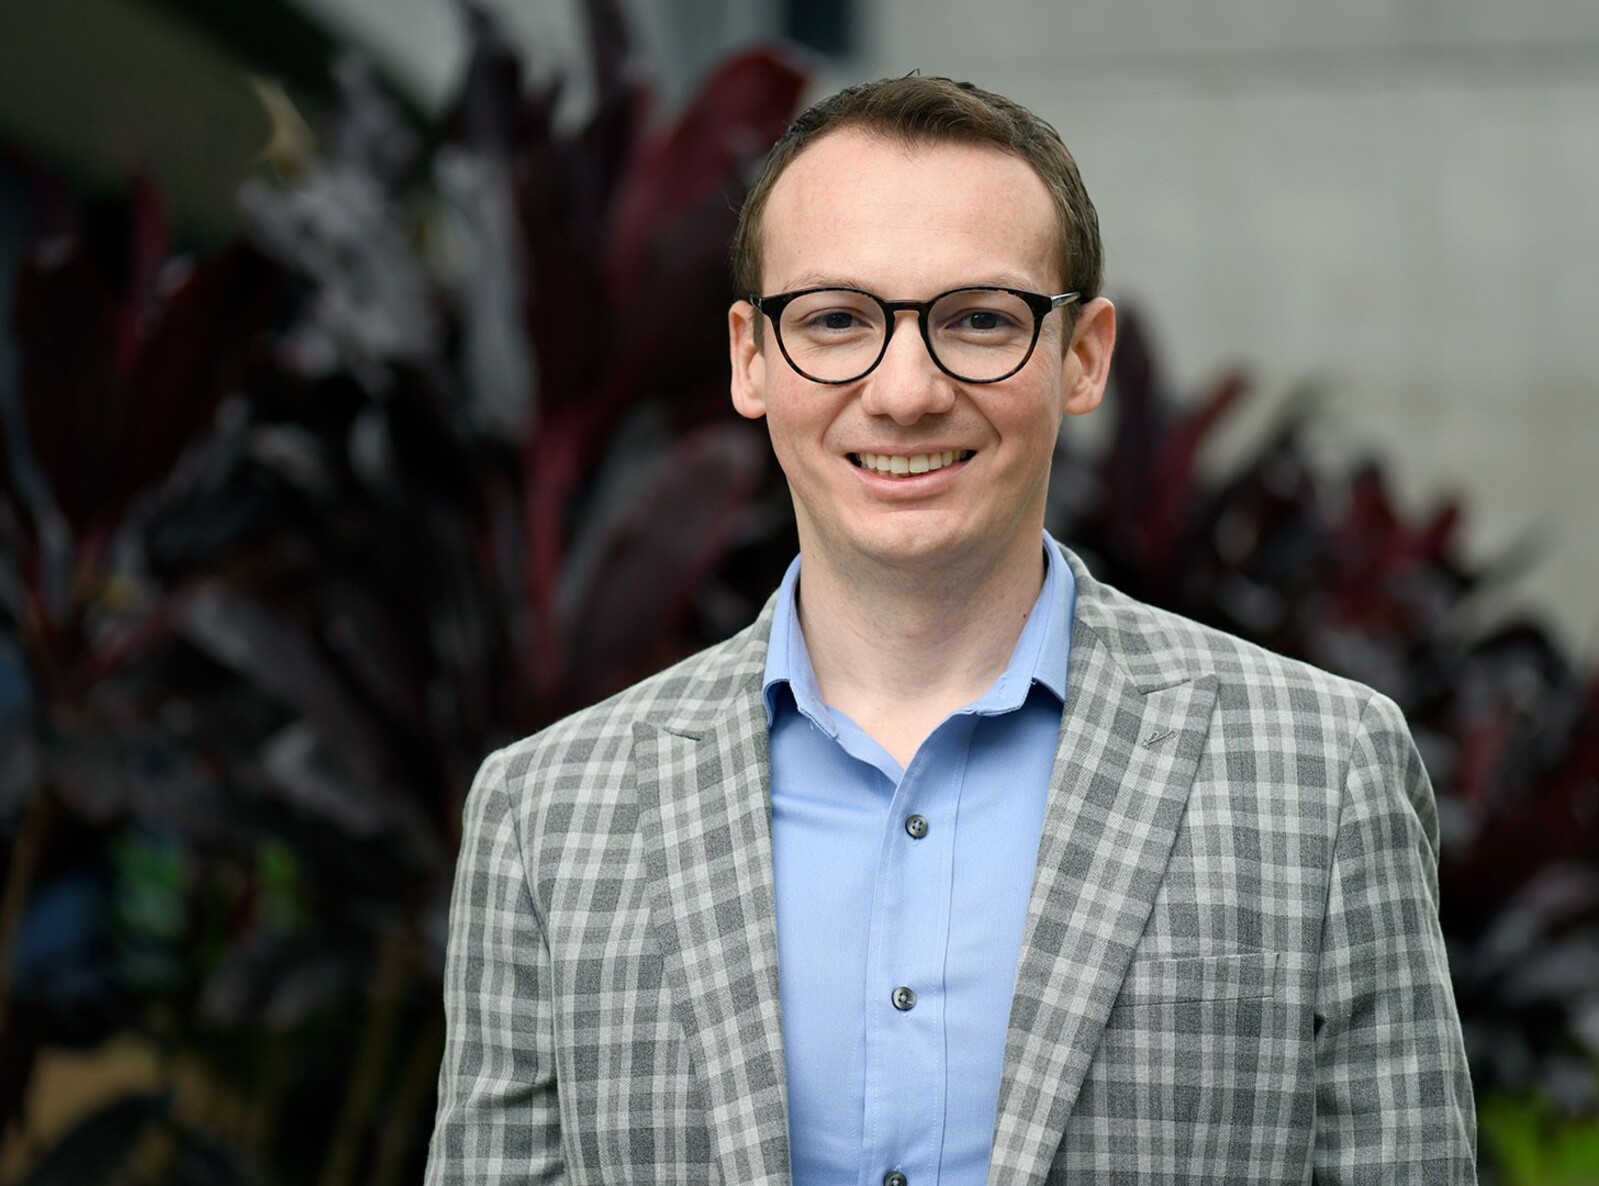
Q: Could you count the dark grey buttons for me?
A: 3